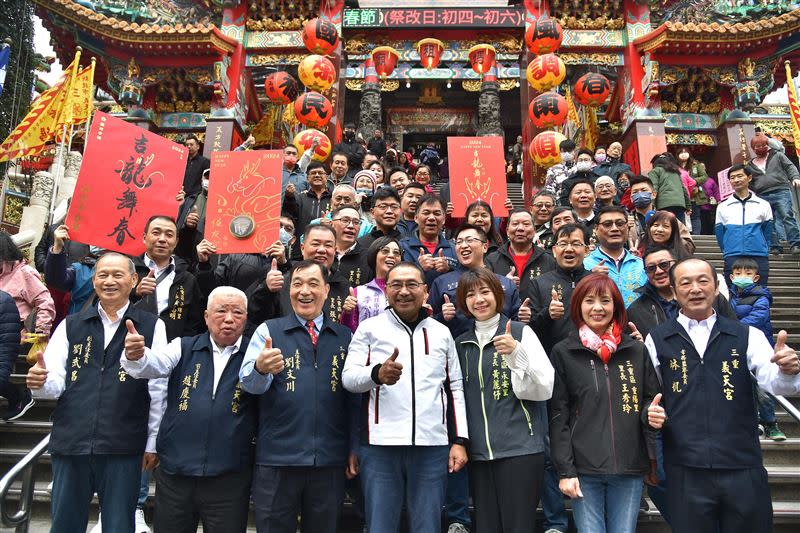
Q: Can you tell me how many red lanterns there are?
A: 9